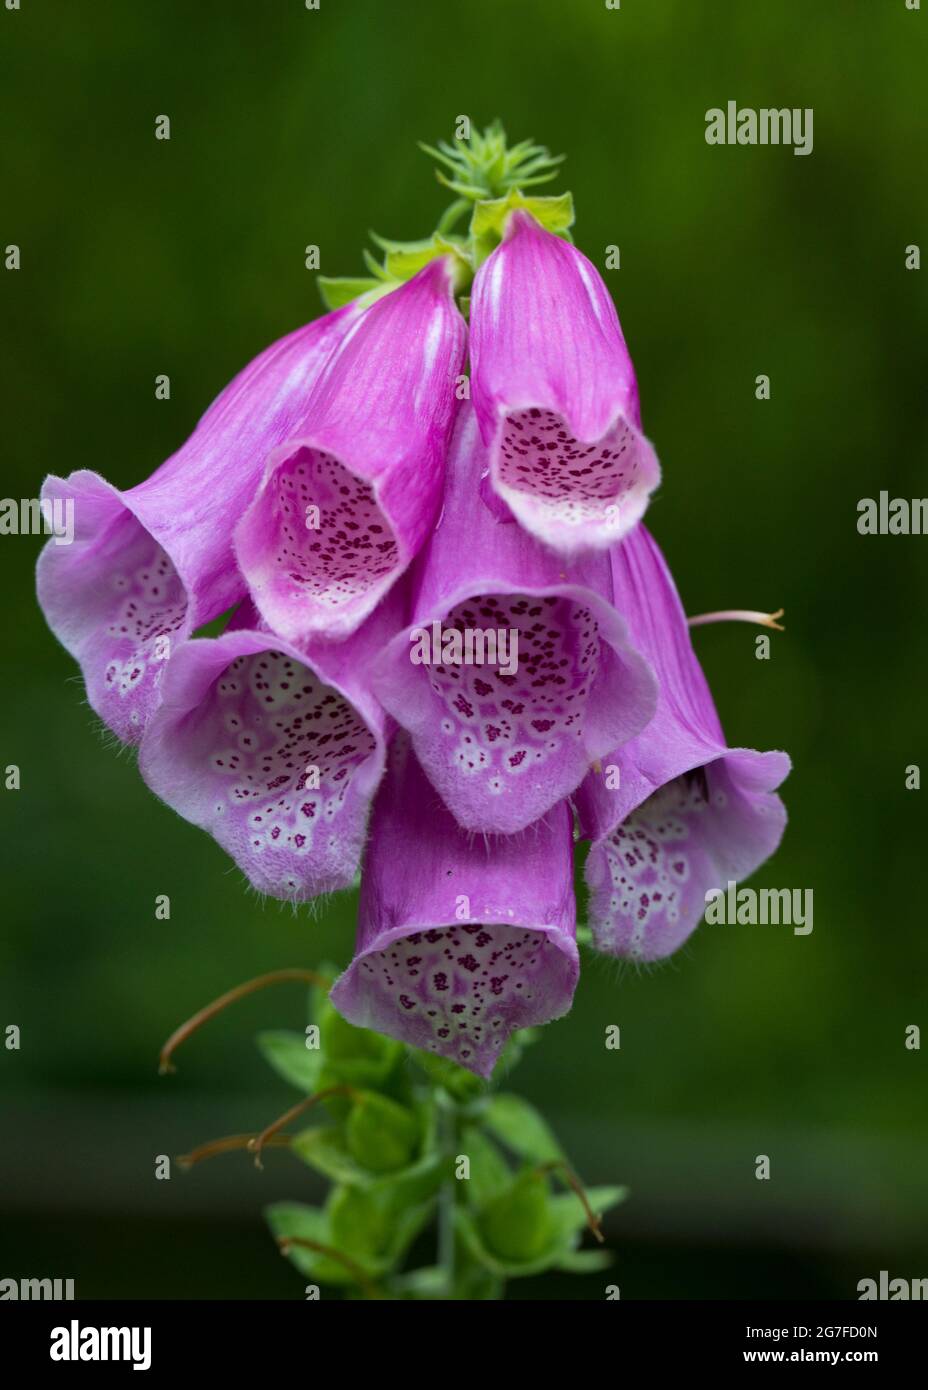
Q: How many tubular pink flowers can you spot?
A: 7